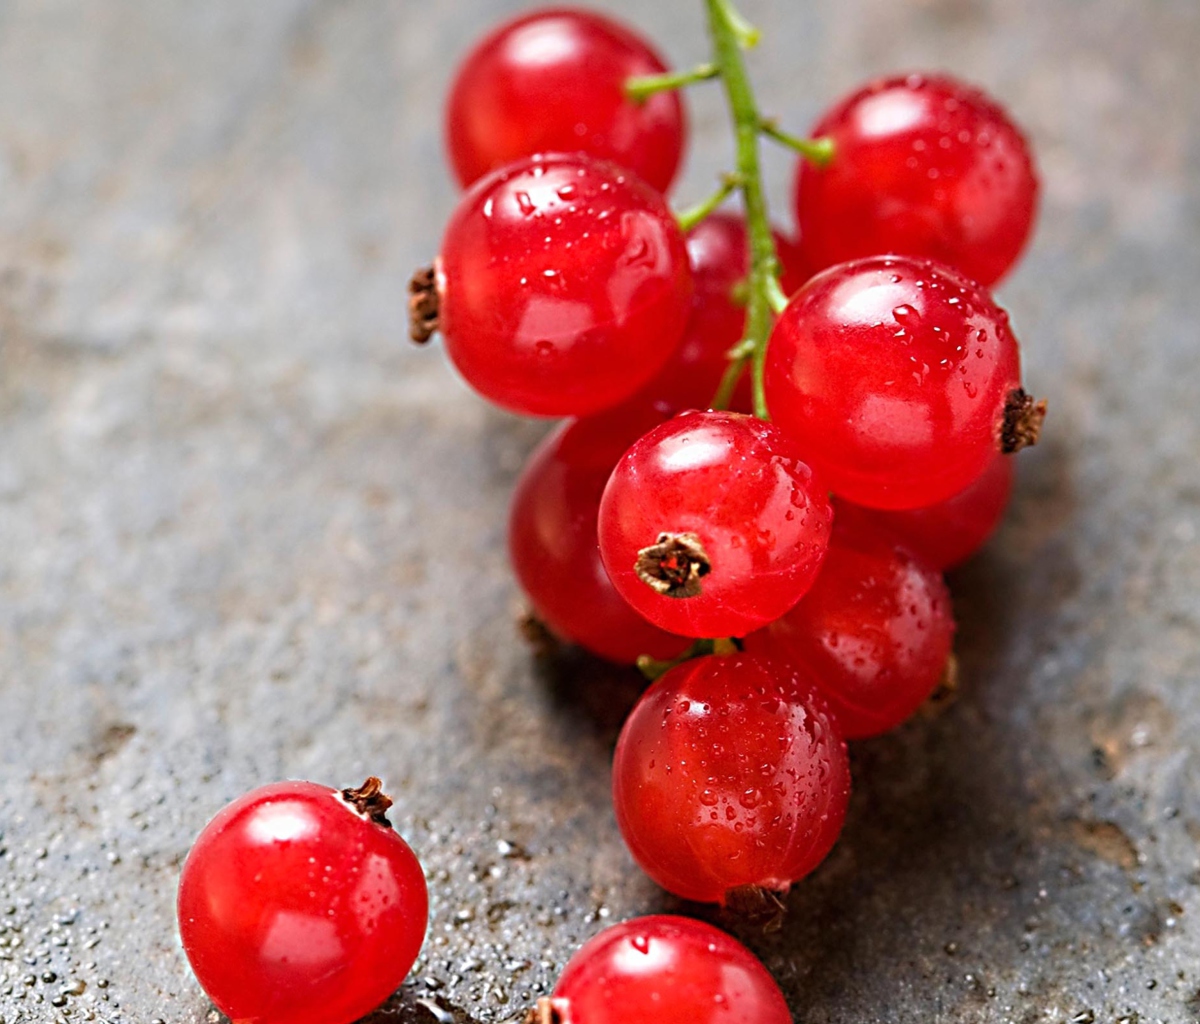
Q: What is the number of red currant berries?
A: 12